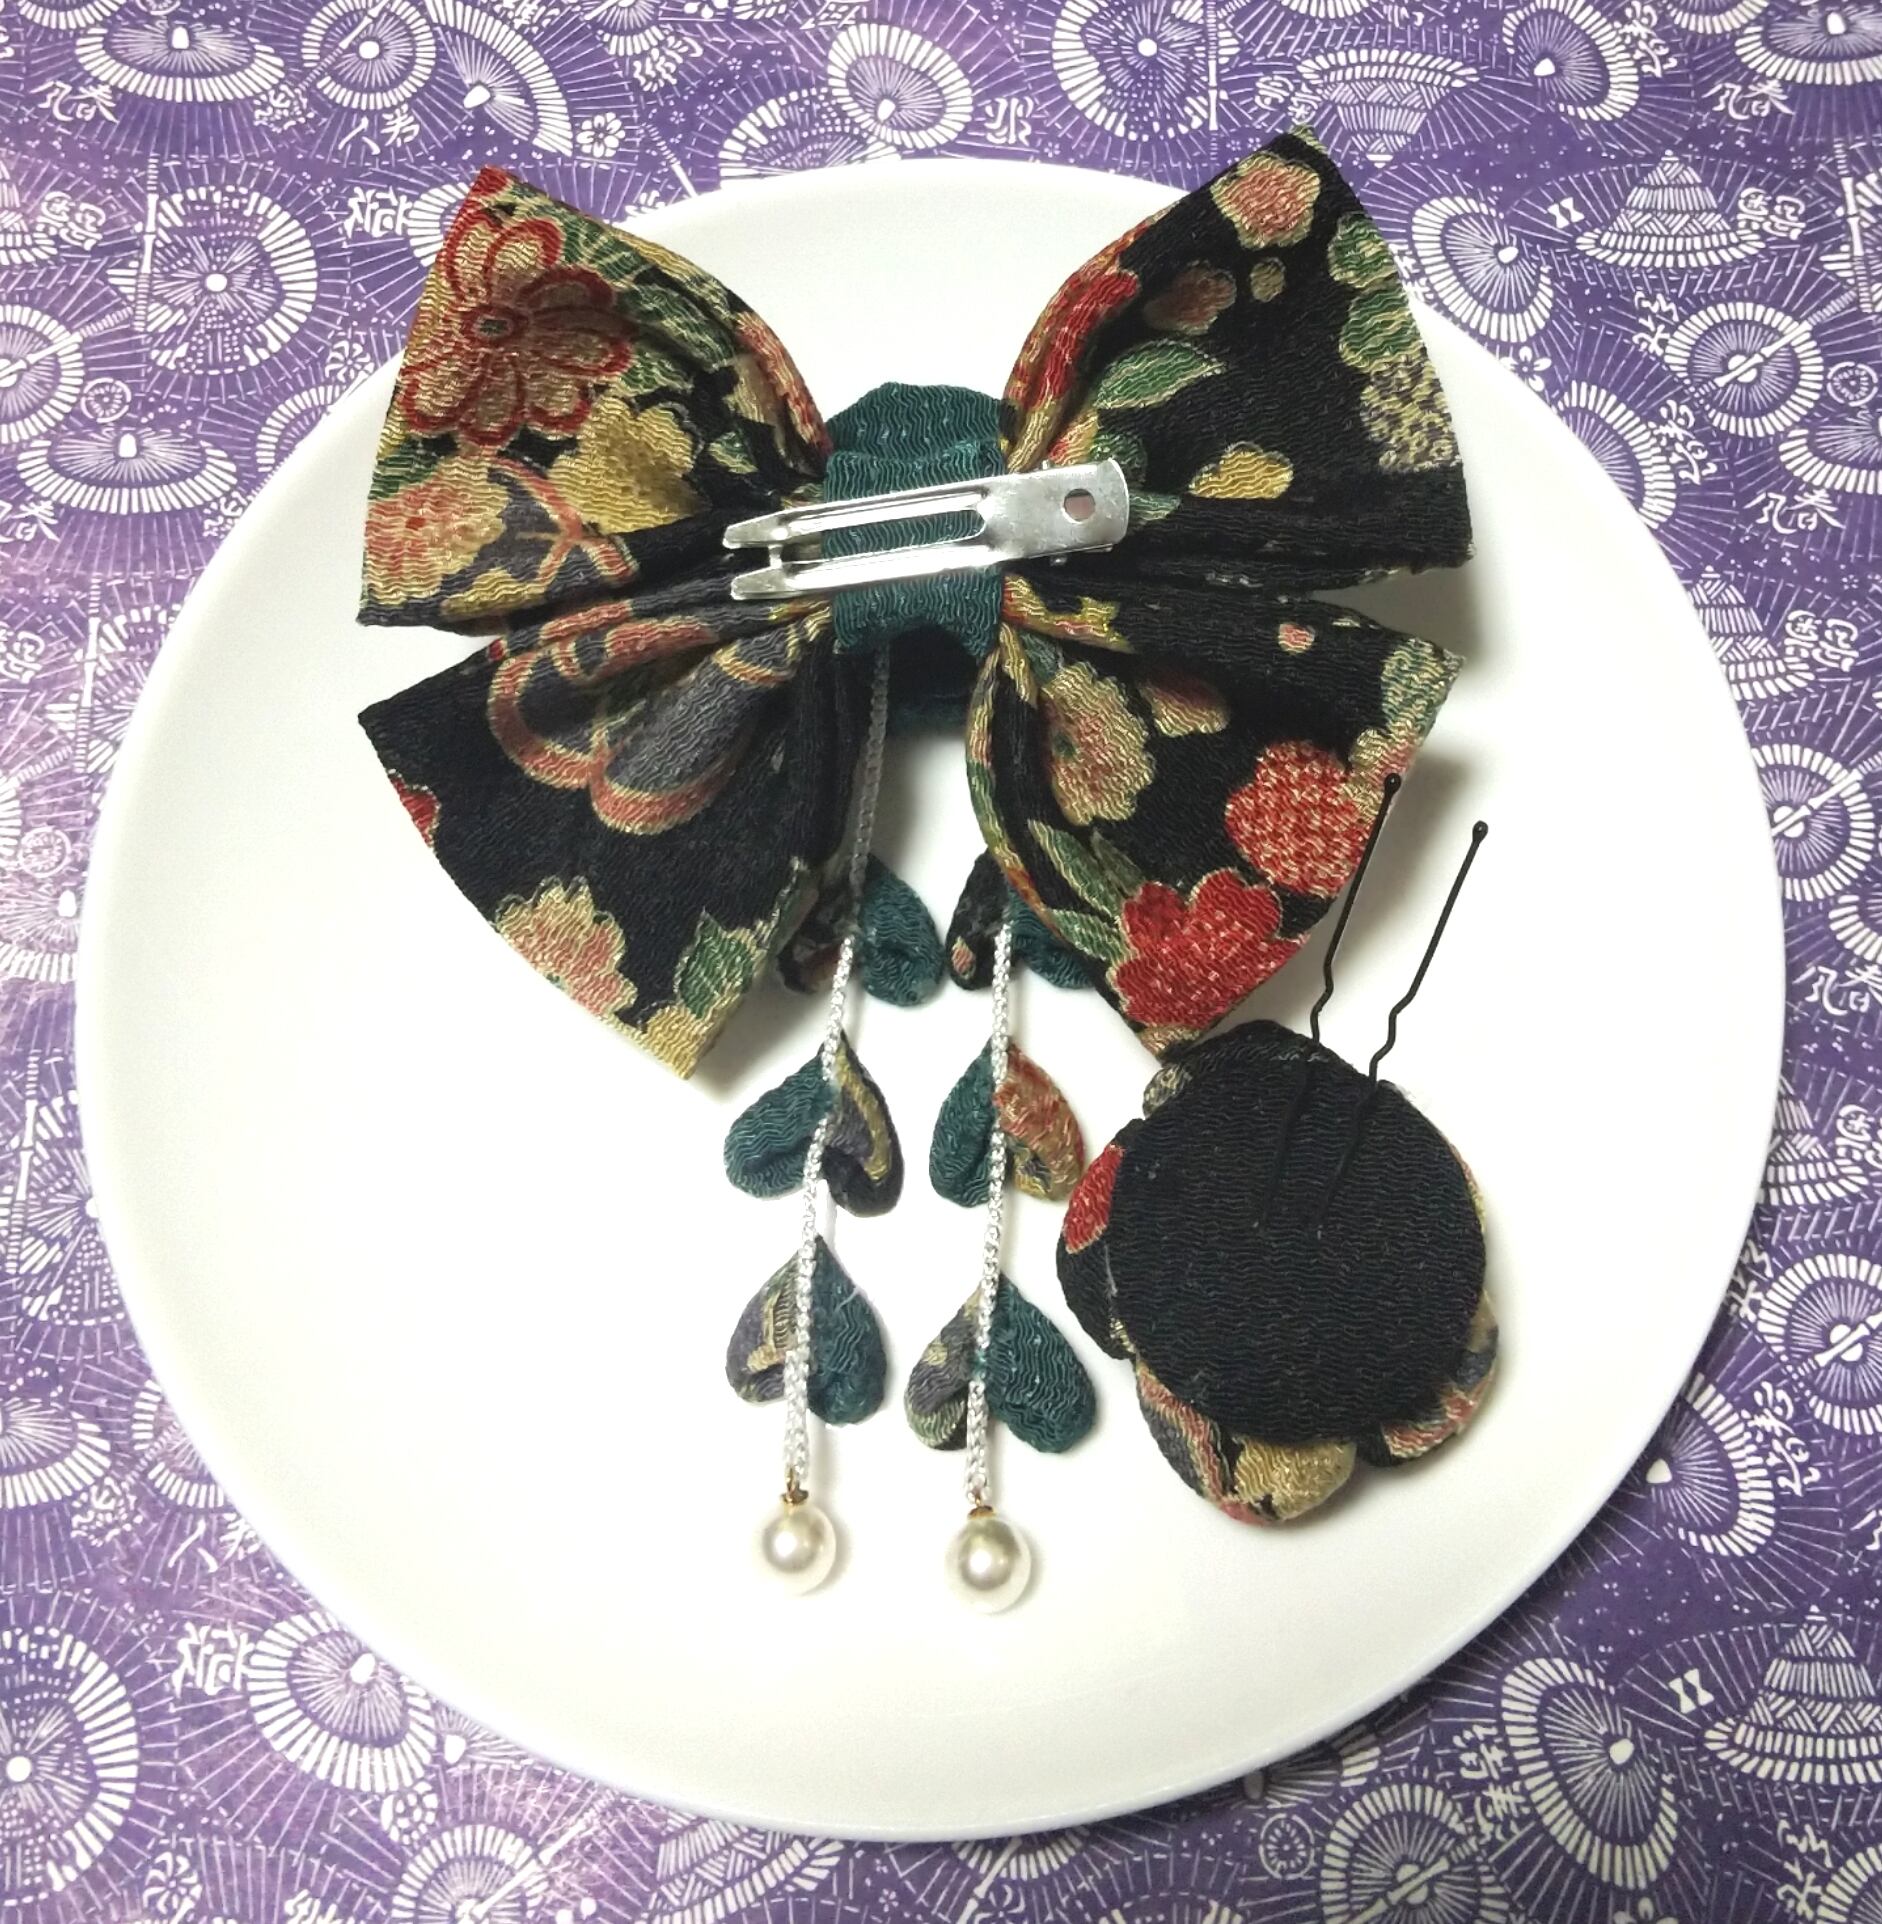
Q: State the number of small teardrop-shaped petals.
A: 12